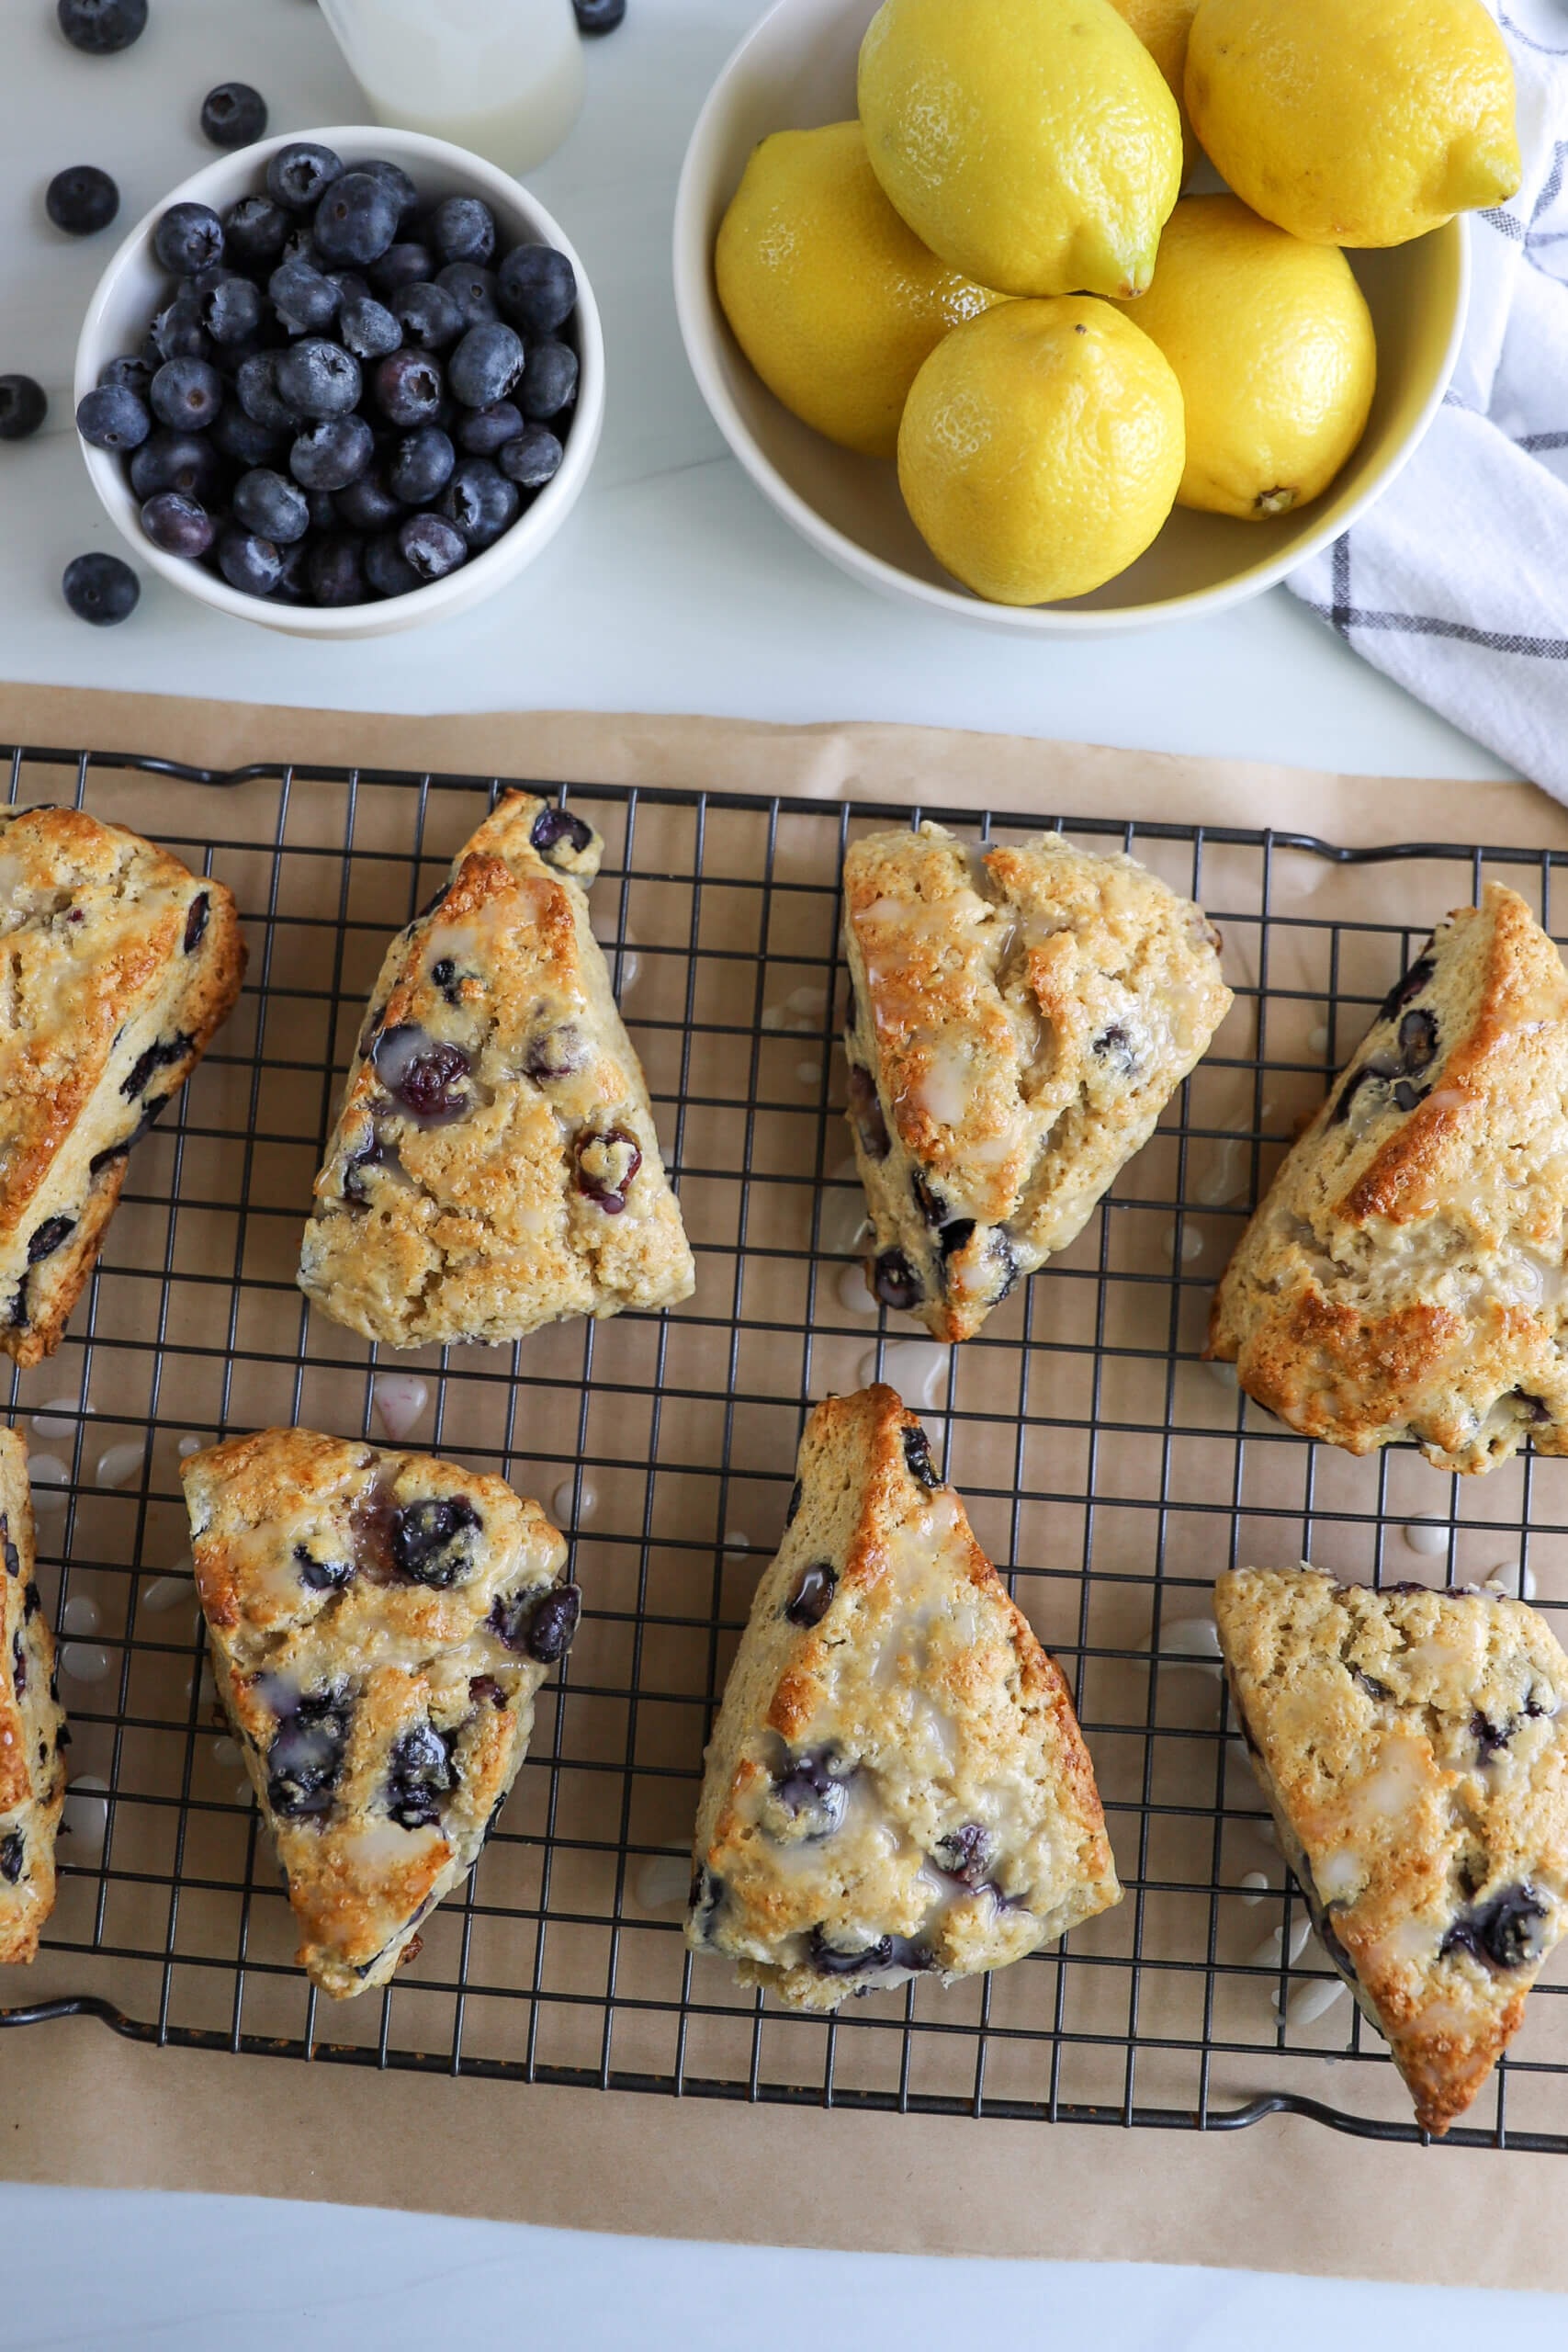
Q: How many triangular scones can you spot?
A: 8